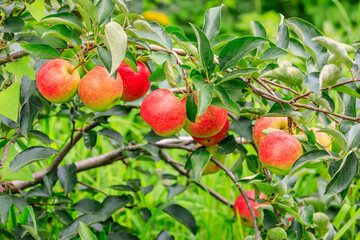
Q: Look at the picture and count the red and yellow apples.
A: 11